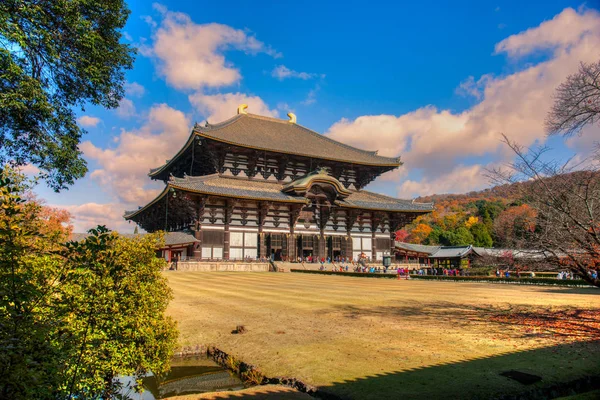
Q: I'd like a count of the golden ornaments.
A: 2